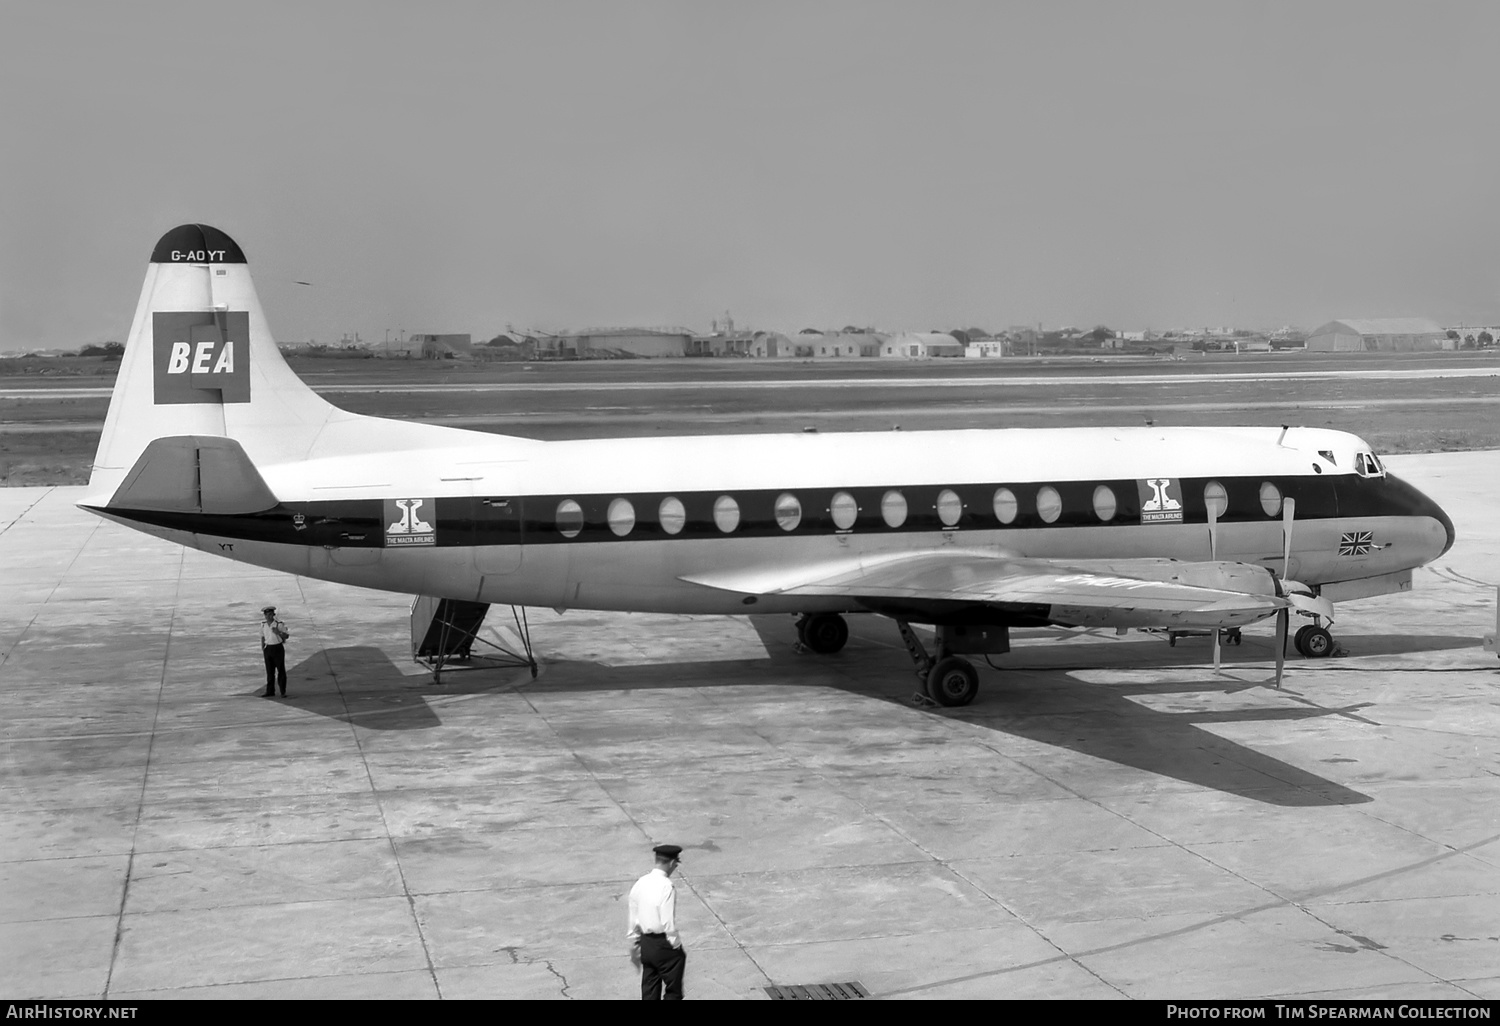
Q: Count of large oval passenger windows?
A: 13